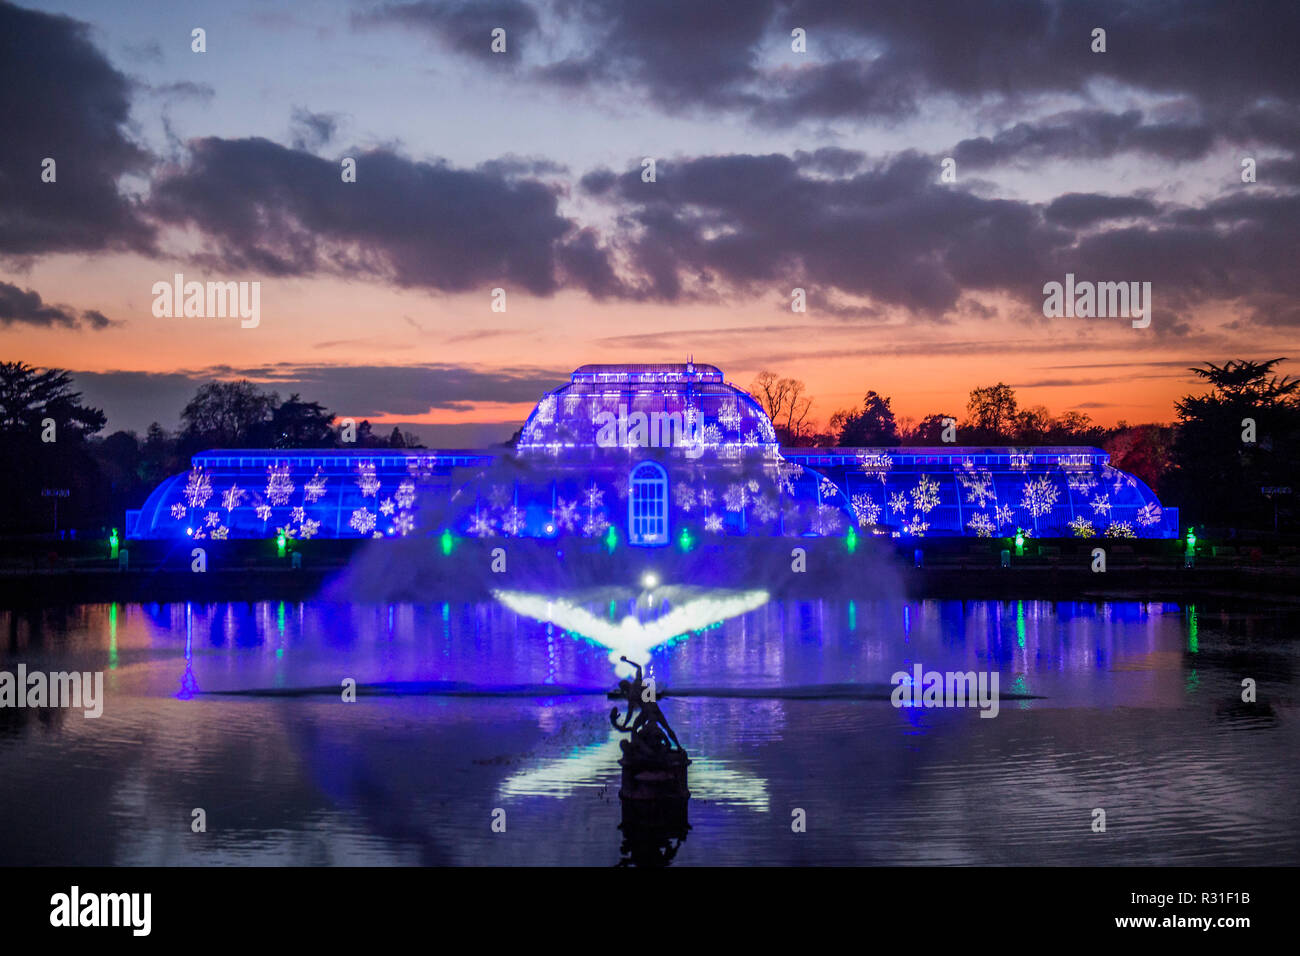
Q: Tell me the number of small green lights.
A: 8